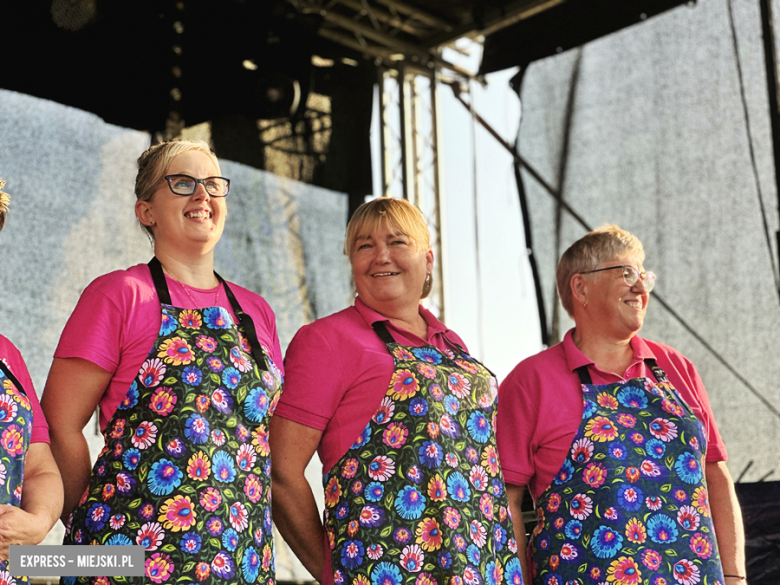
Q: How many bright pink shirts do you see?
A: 4